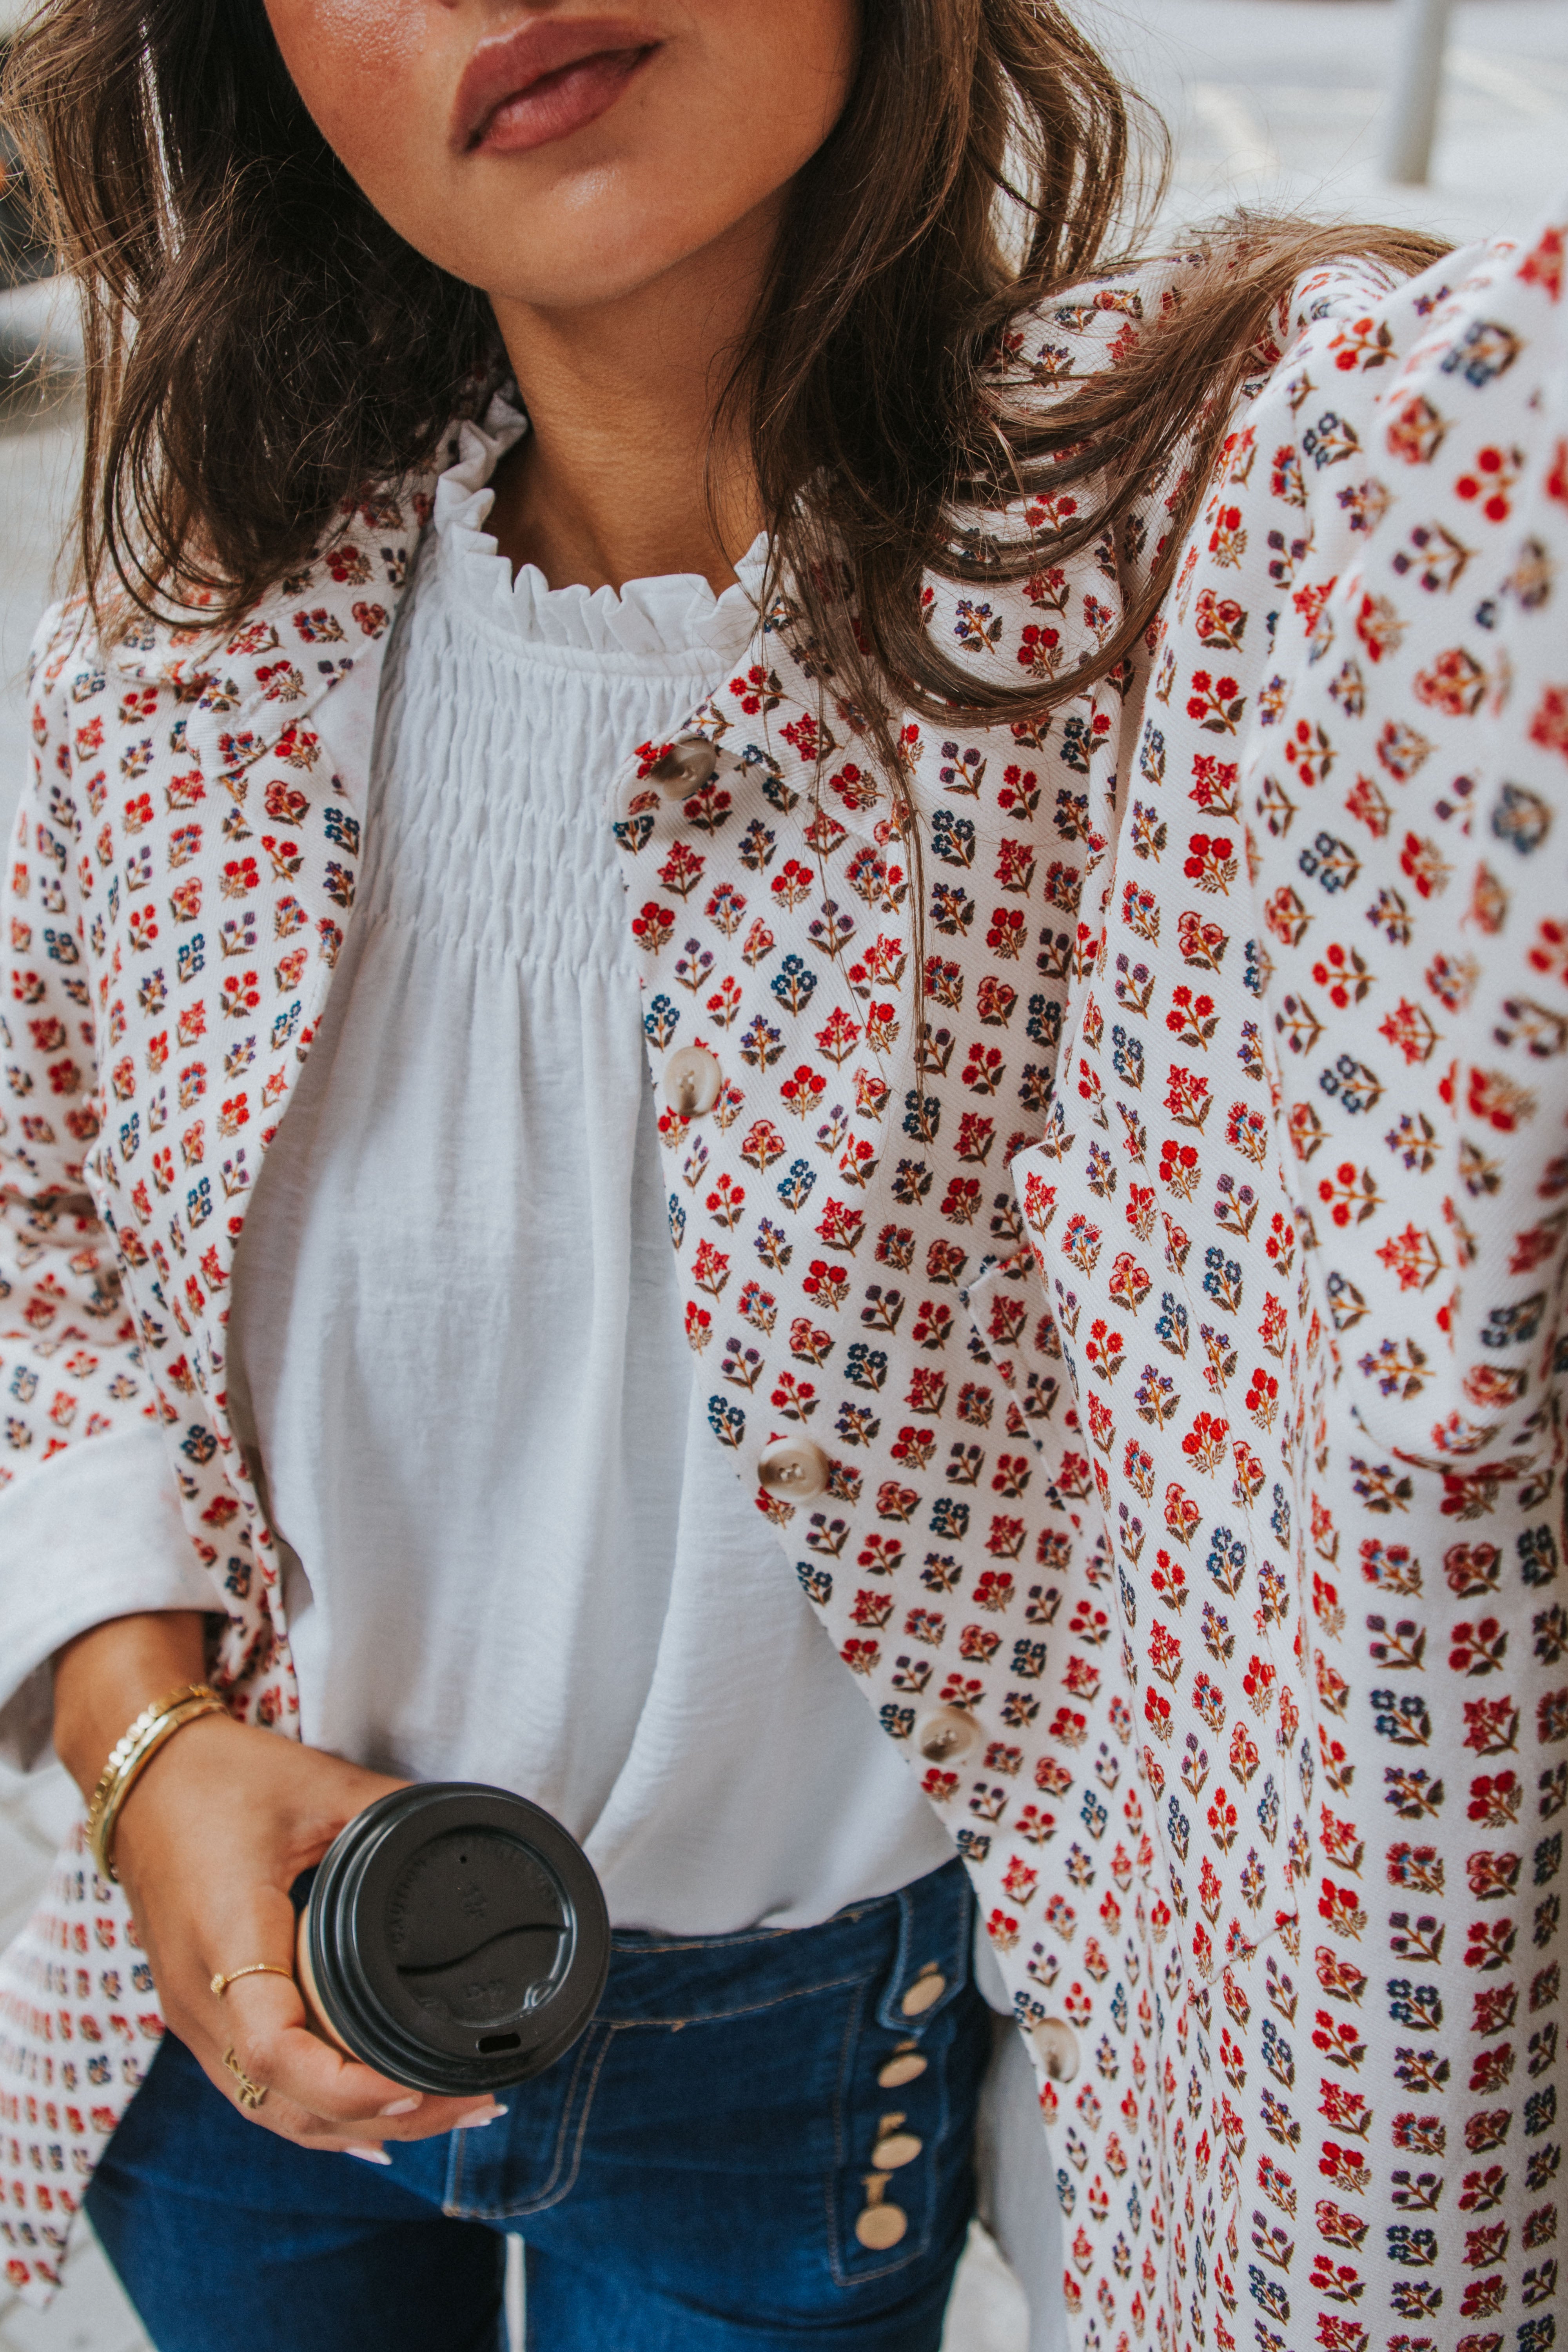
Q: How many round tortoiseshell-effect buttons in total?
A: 5